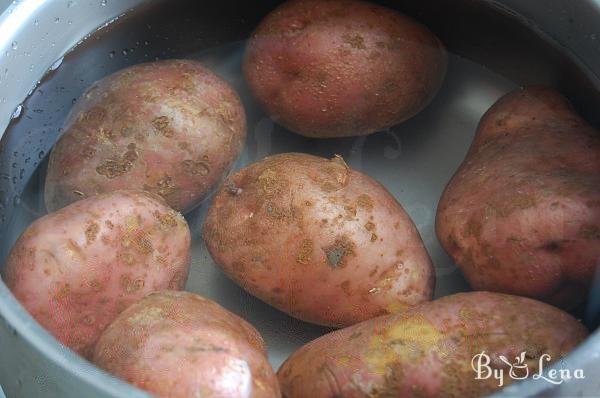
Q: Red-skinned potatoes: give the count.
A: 7